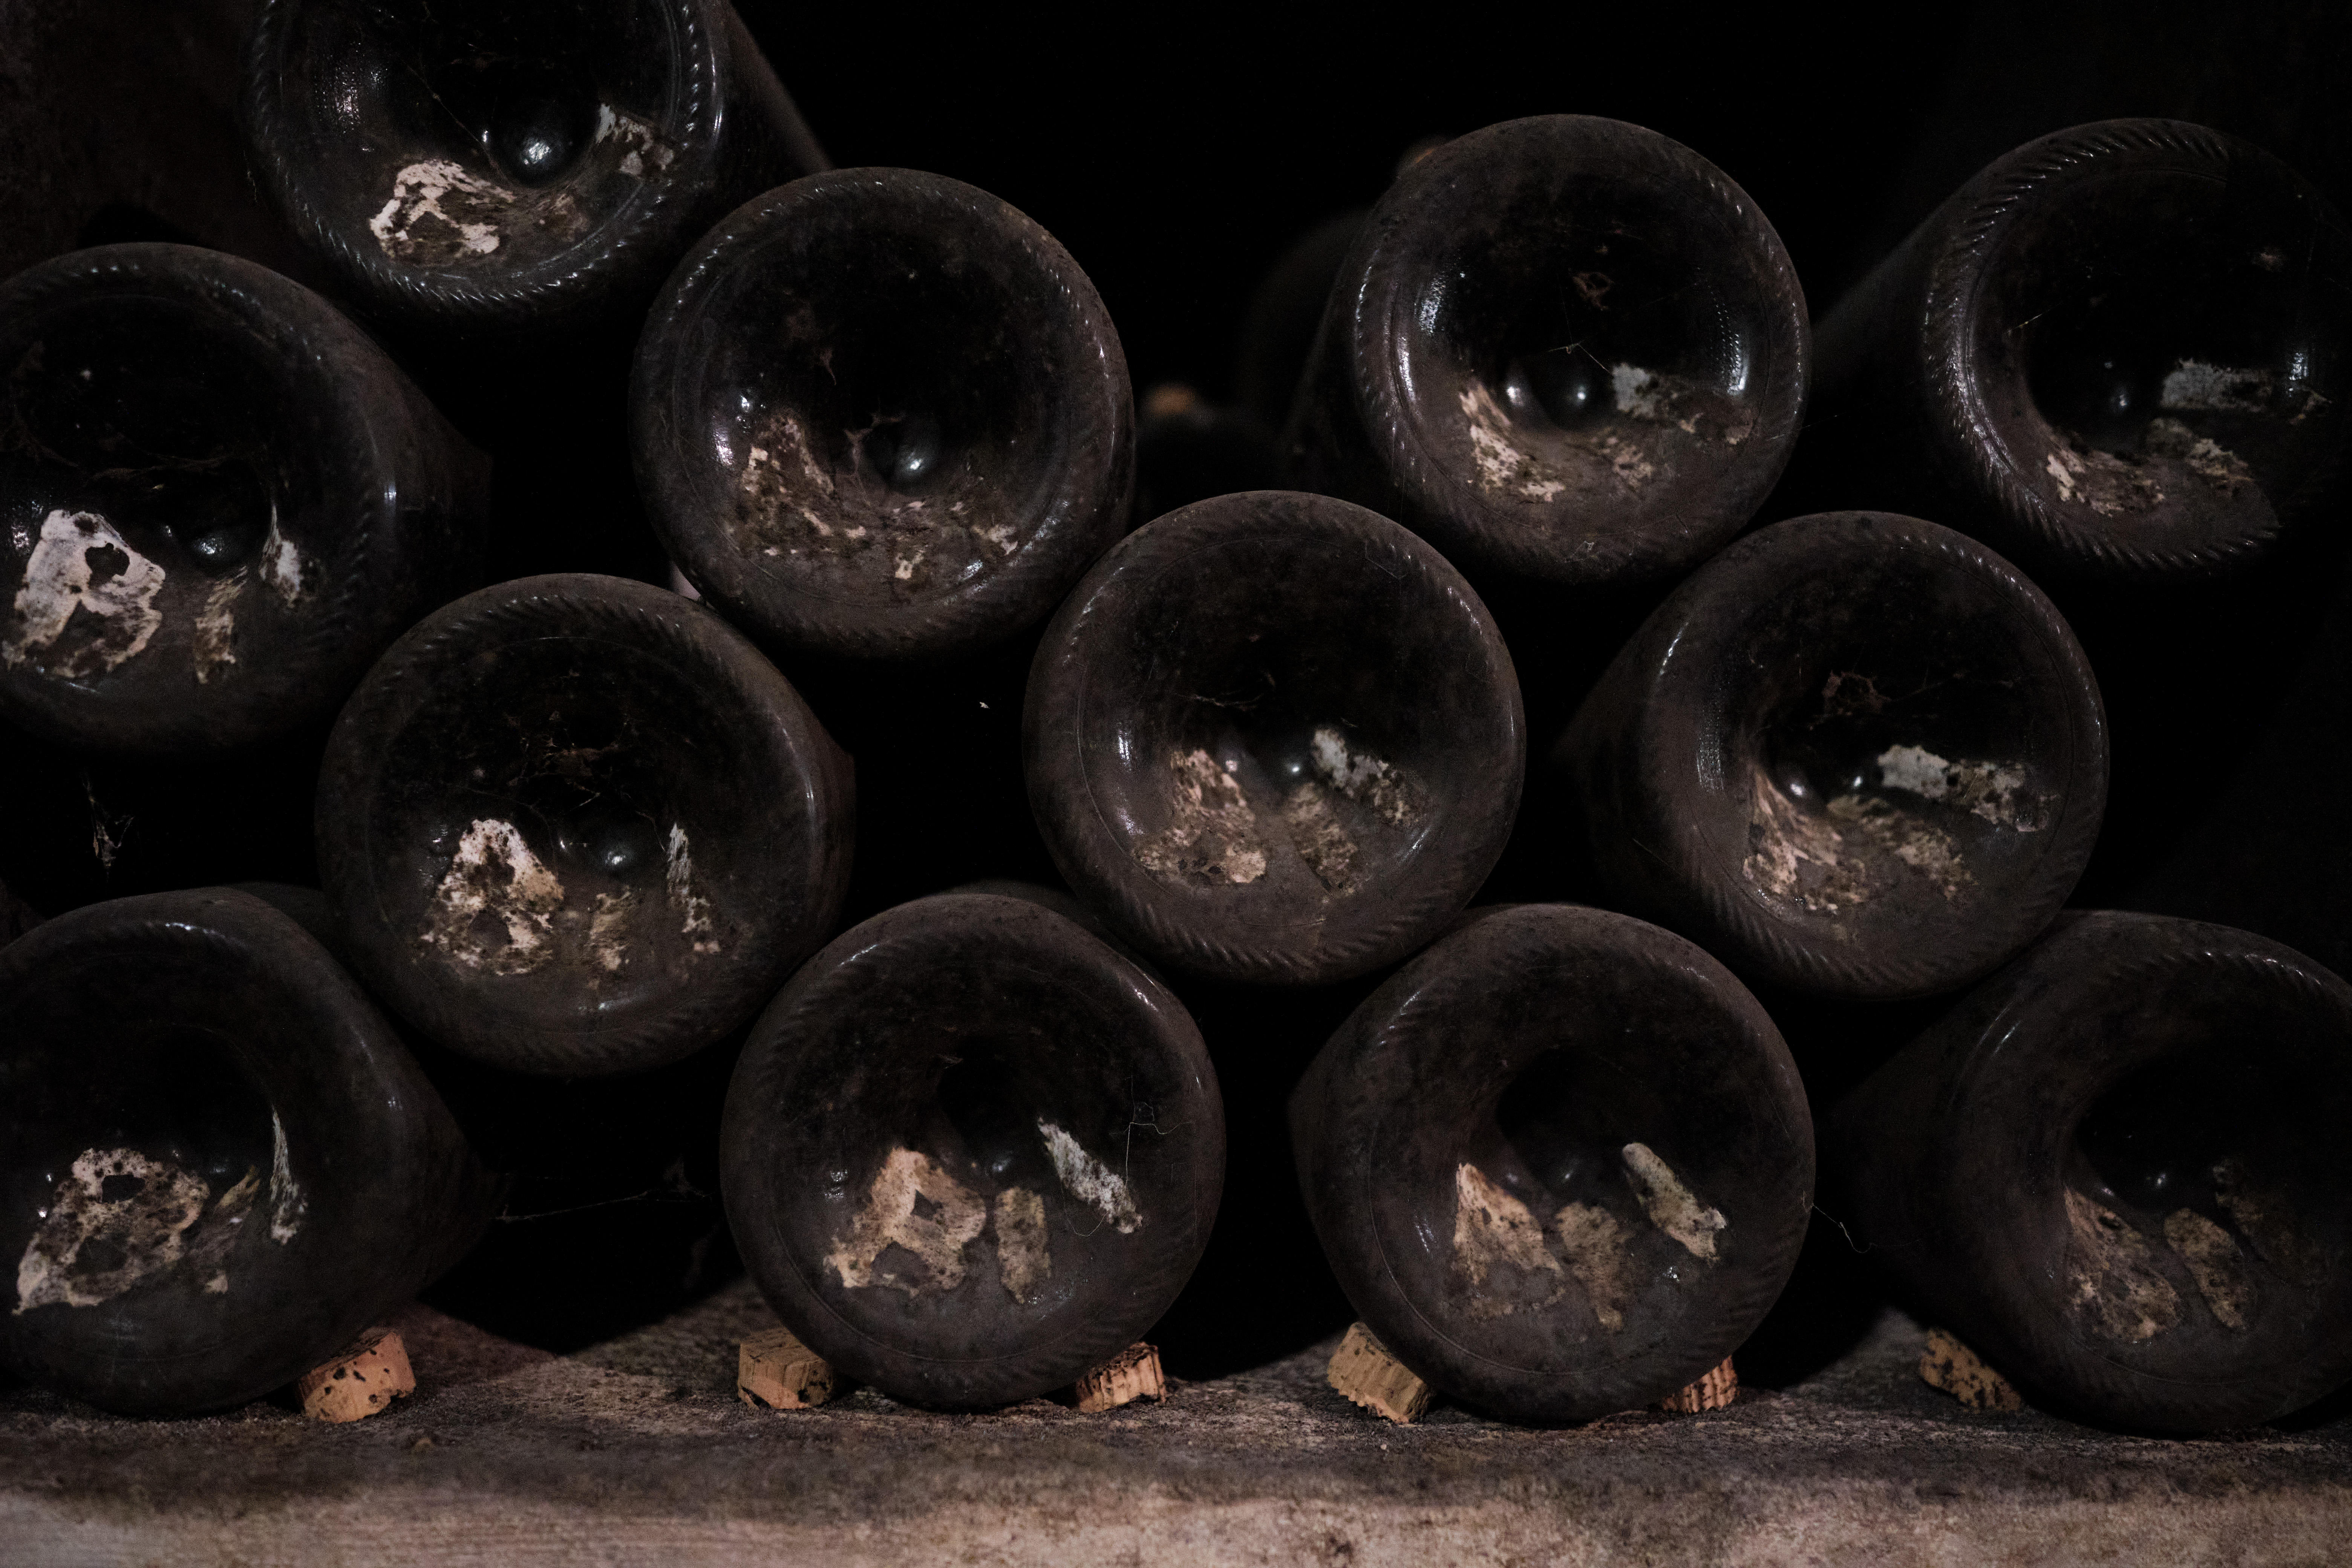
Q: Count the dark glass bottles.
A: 12